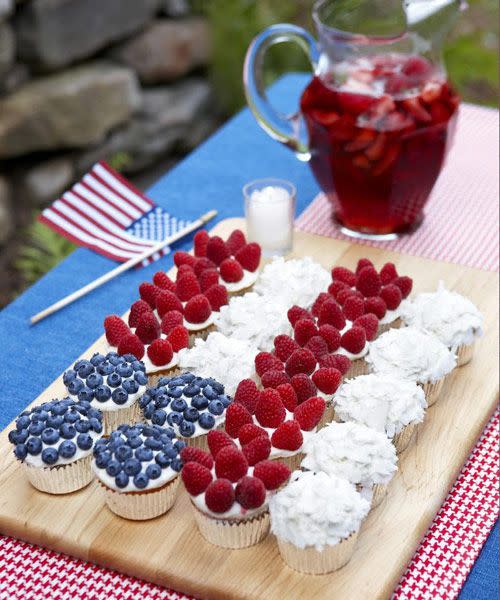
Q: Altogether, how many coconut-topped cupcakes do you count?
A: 8